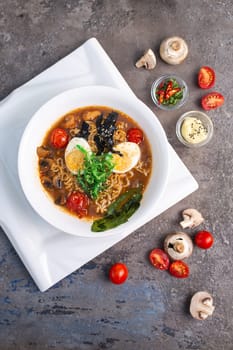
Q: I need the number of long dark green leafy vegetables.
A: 2